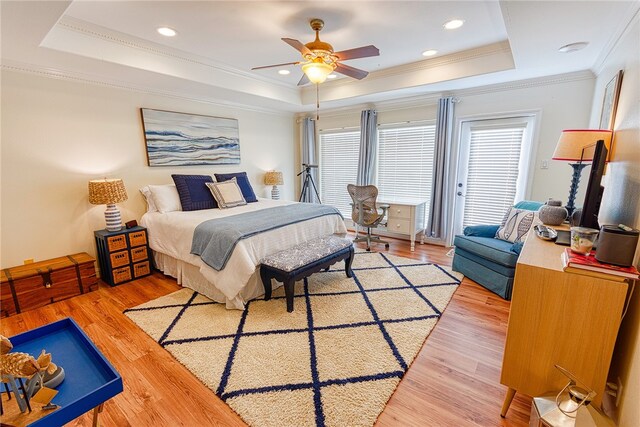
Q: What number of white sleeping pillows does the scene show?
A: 2